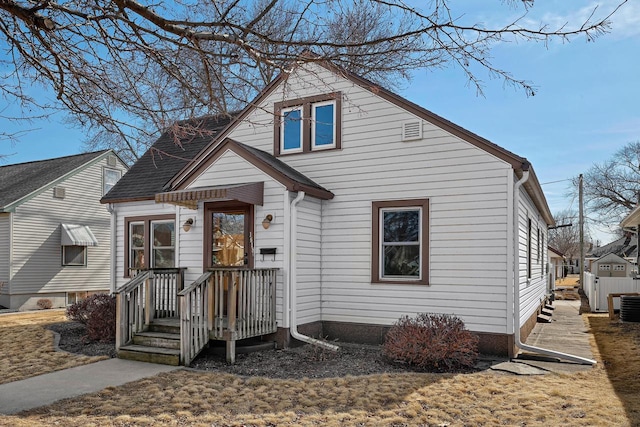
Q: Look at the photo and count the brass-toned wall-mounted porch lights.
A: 2